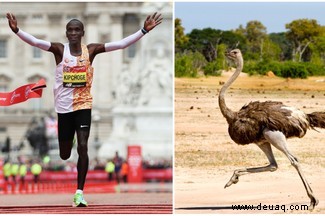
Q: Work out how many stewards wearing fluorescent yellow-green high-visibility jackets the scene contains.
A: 5